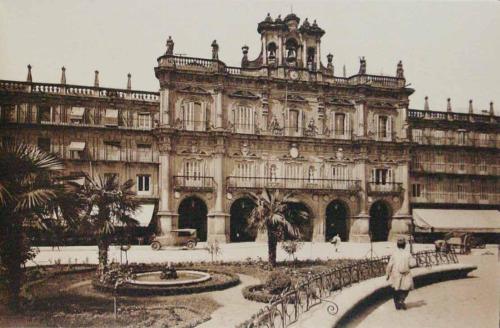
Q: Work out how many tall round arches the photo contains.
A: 5